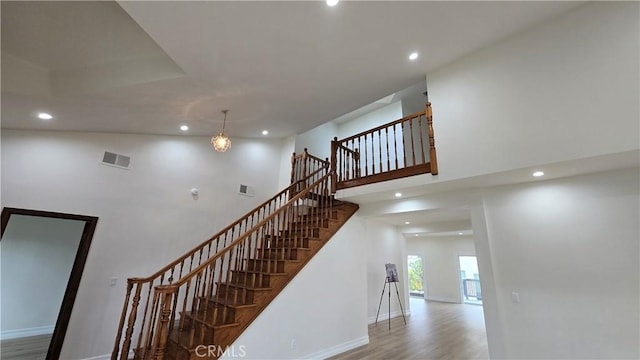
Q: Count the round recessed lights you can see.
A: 10